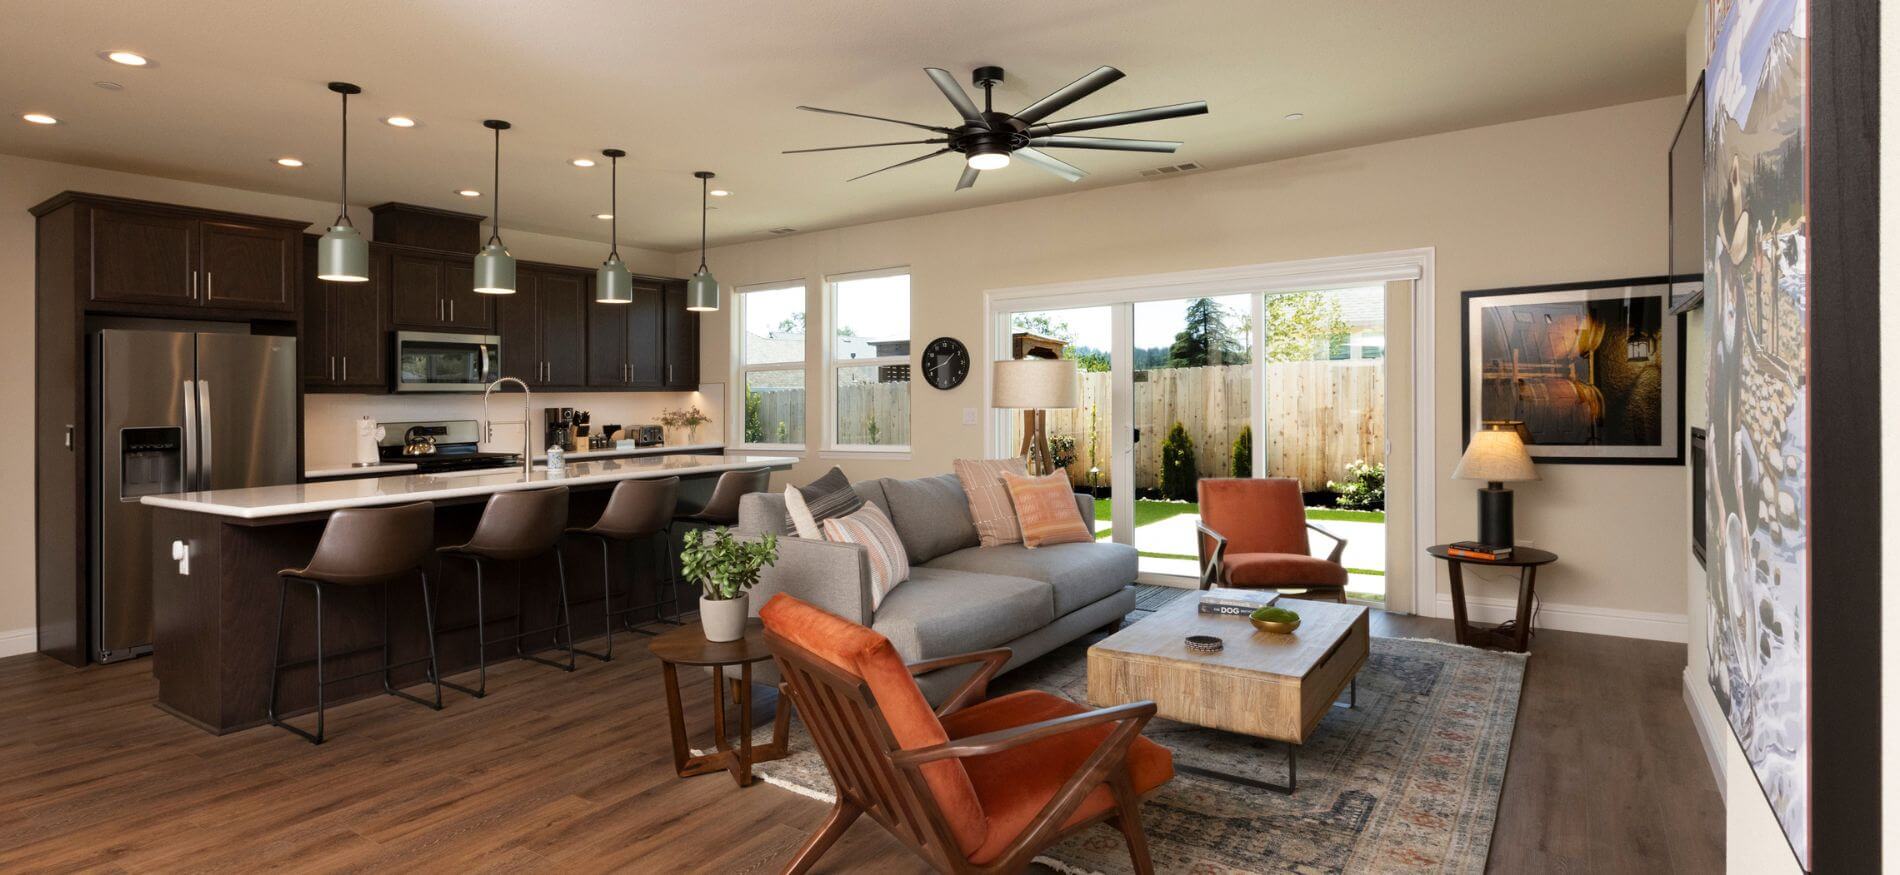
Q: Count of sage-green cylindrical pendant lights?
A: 4